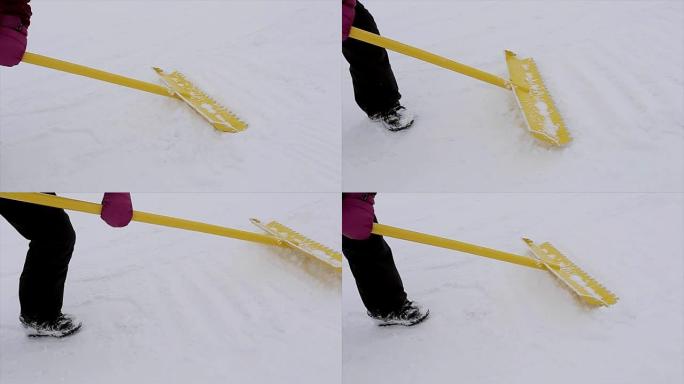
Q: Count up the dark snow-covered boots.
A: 3